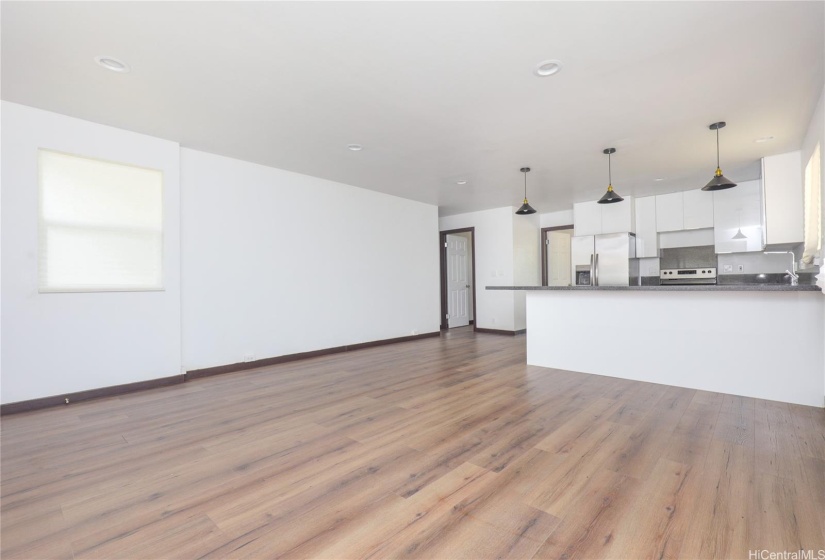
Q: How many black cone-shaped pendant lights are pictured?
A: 3